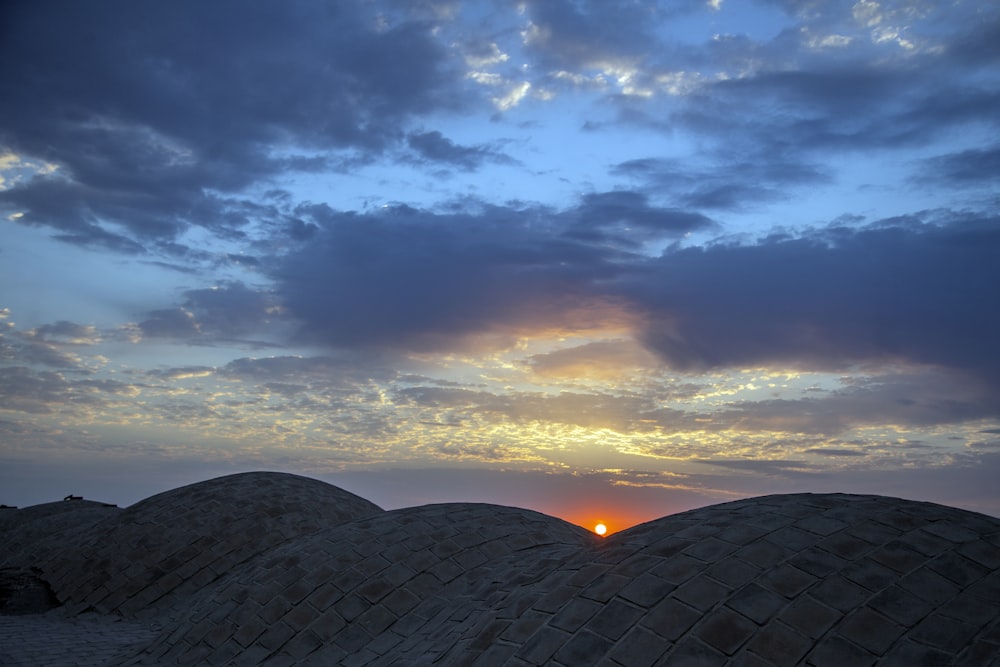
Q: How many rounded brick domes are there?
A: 4